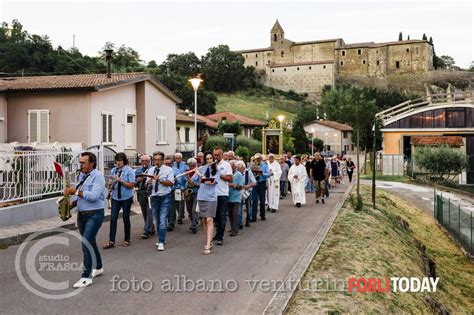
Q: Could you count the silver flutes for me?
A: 1